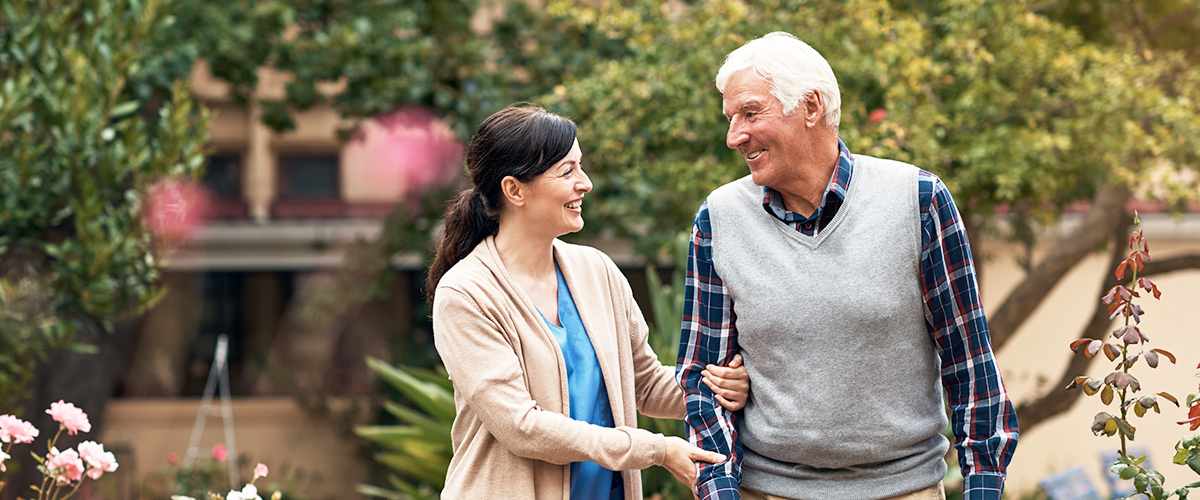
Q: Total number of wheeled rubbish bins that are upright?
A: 0